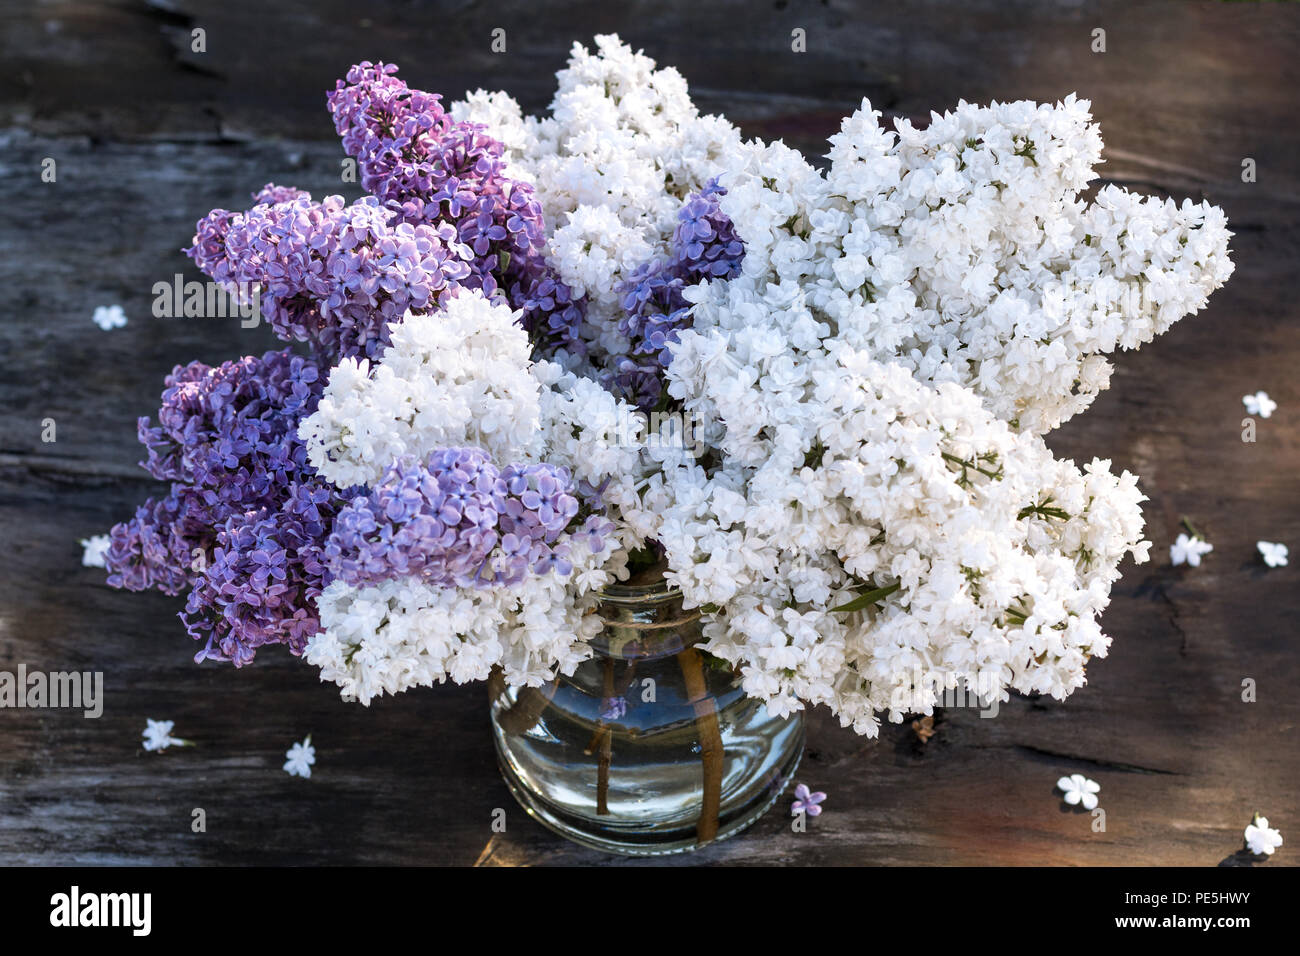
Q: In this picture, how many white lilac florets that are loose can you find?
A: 9